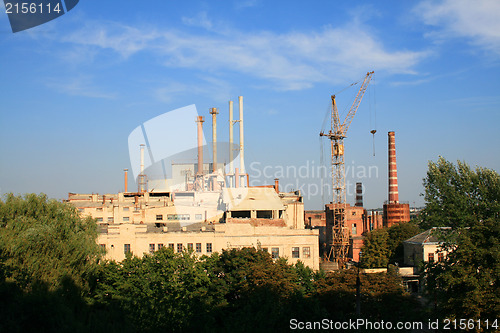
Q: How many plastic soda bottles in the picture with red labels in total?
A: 0